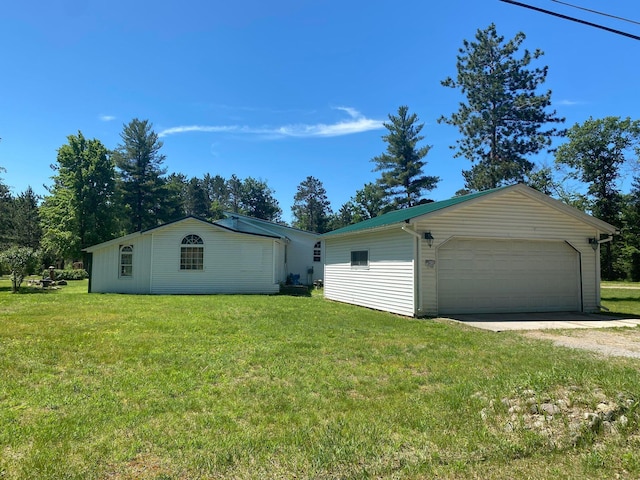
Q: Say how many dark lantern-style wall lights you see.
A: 2